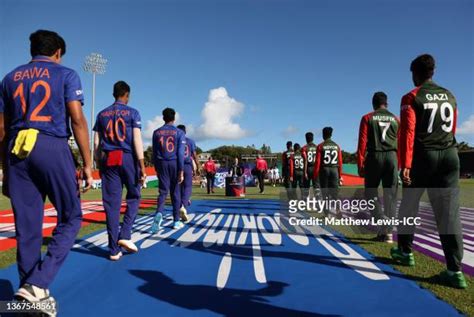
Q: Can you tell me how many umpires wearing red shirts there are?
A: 2